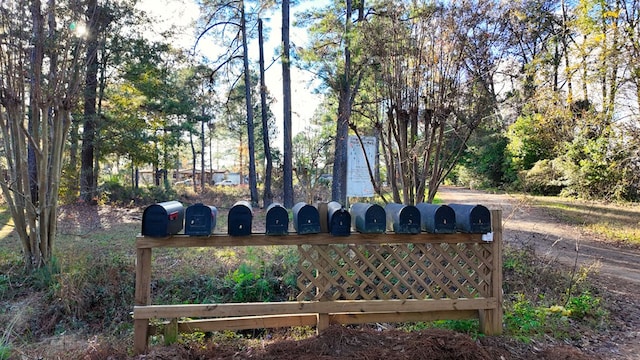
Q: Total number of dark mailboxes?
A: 10